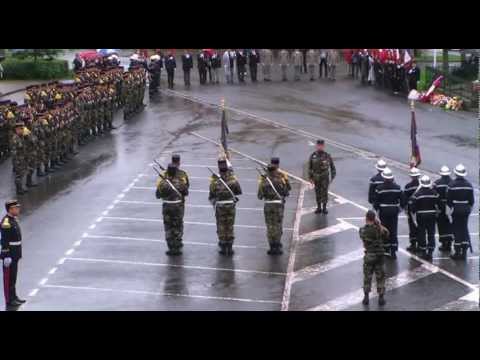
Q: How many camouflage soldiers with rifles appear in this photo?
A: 3